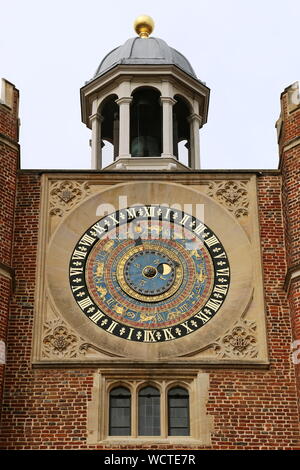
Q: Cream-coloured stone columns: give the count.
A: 4